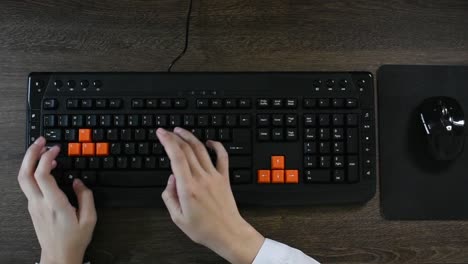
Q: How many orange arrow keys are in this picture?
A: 4